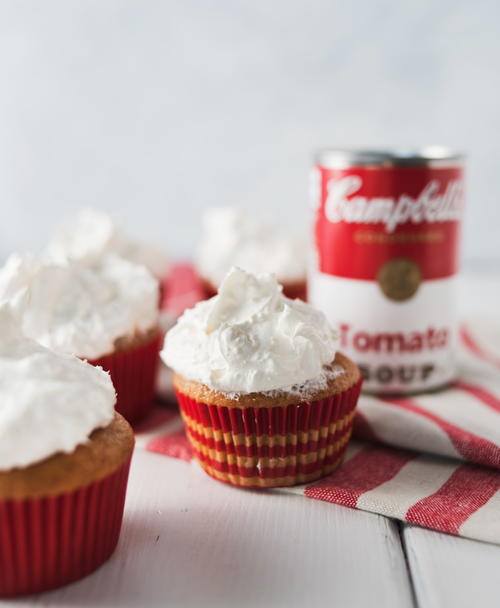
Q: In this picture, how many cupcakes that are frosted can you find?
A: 5